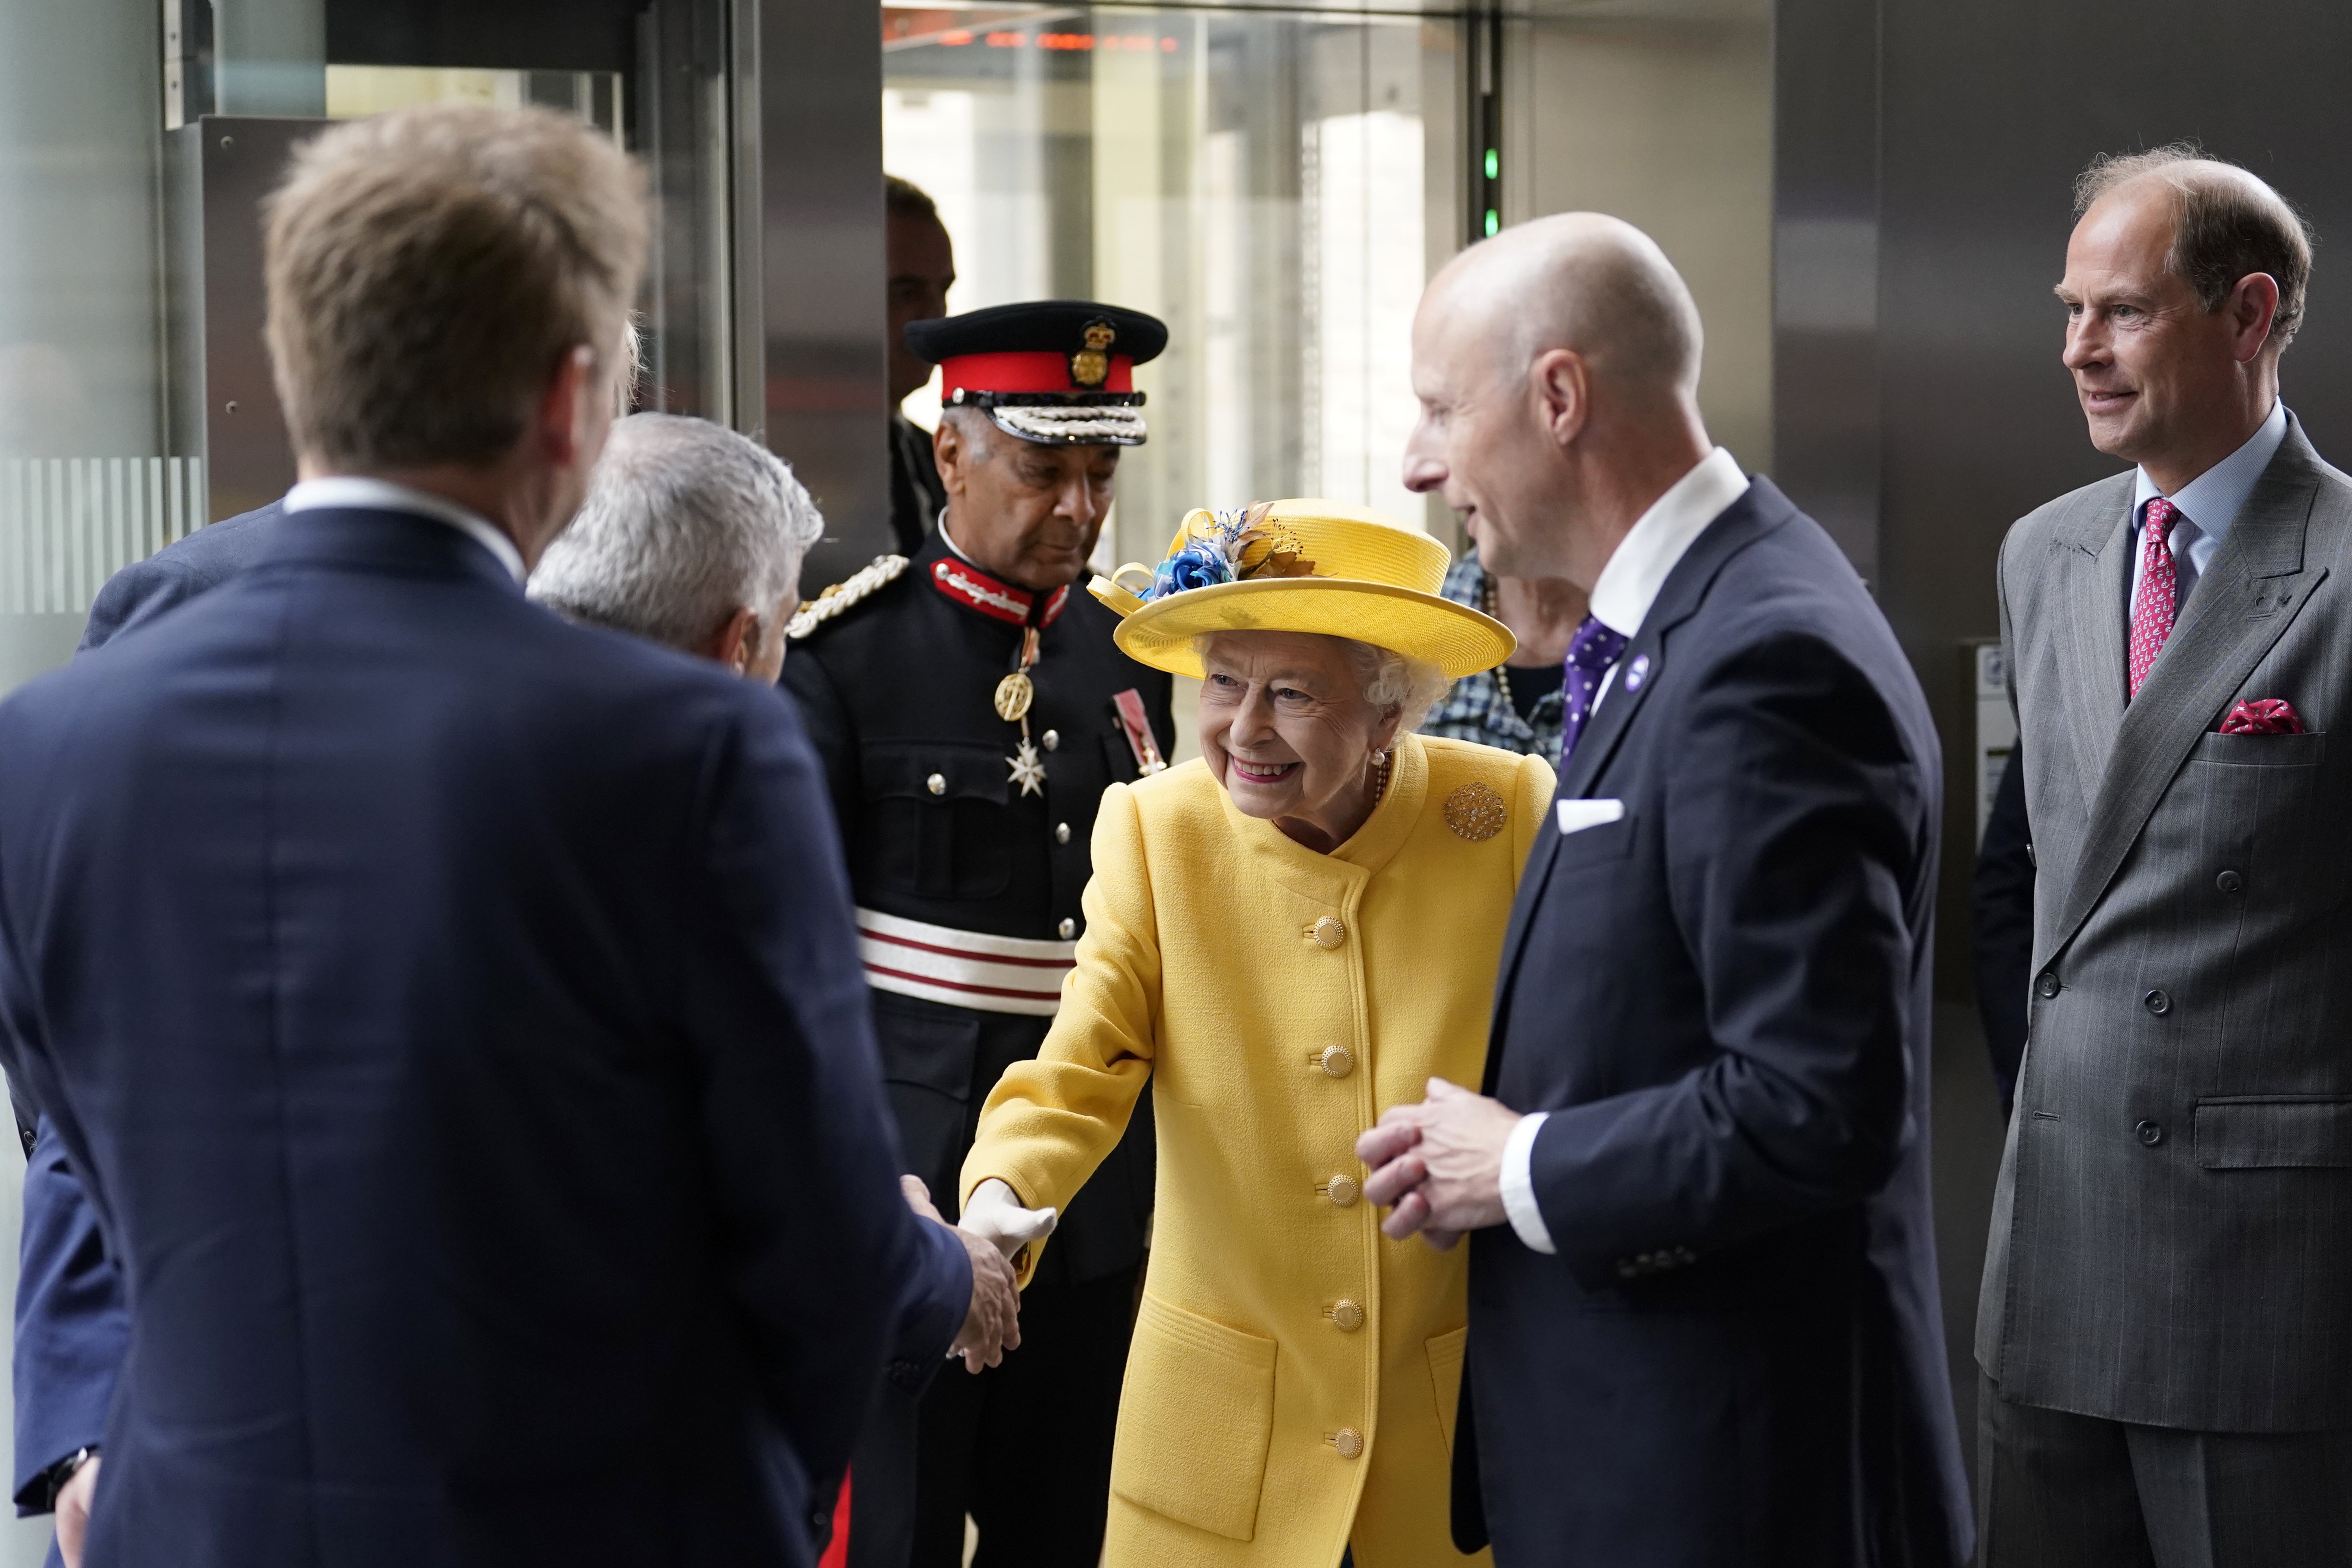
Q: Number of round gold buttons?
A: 5